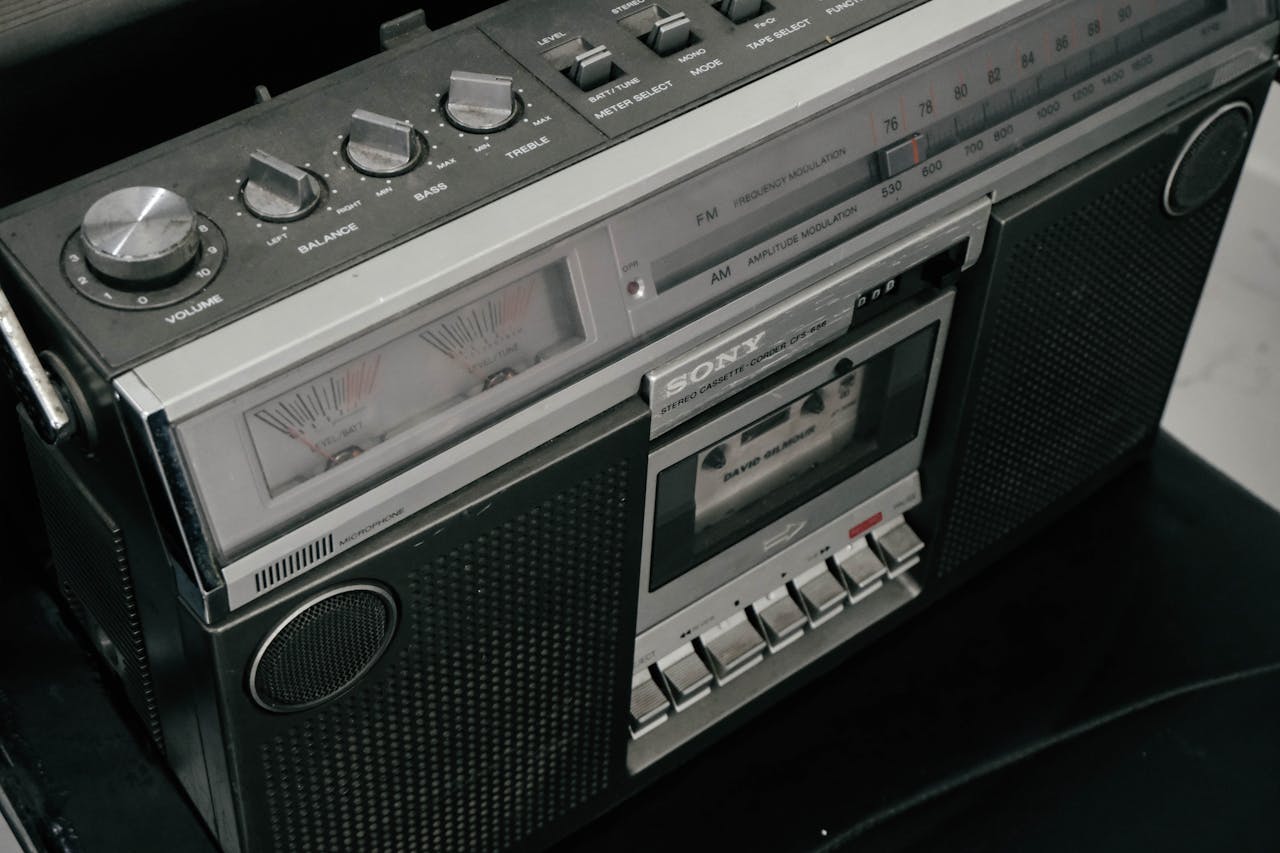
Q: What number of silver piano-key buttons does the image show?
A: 7